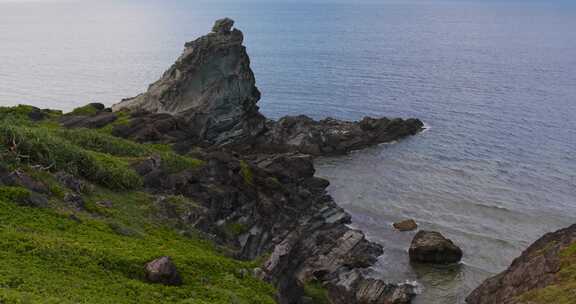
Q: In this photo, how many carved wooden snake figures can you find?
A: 0